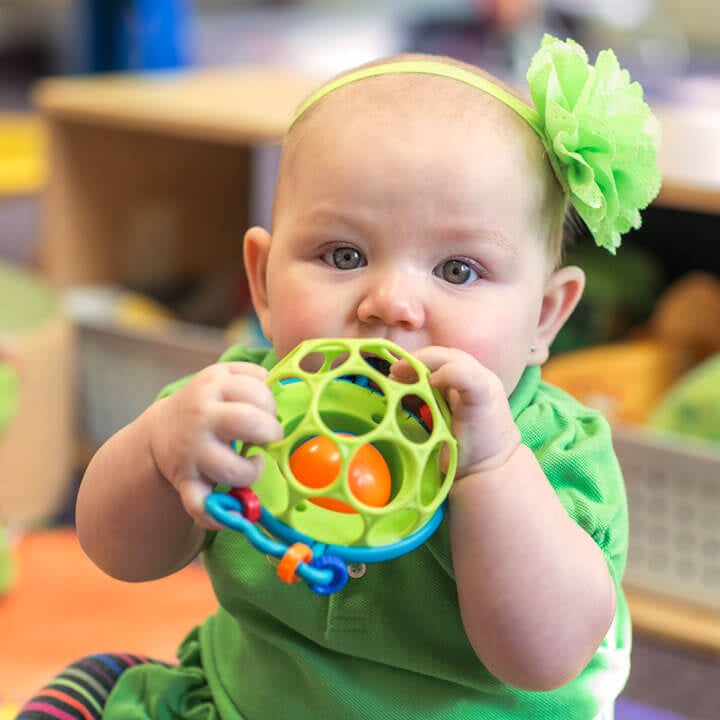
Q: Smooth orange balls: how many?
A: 1